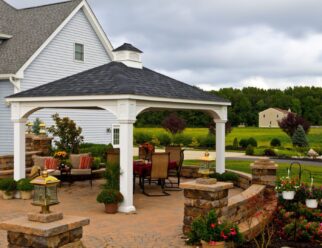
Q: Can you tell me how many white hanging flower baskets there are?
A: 2